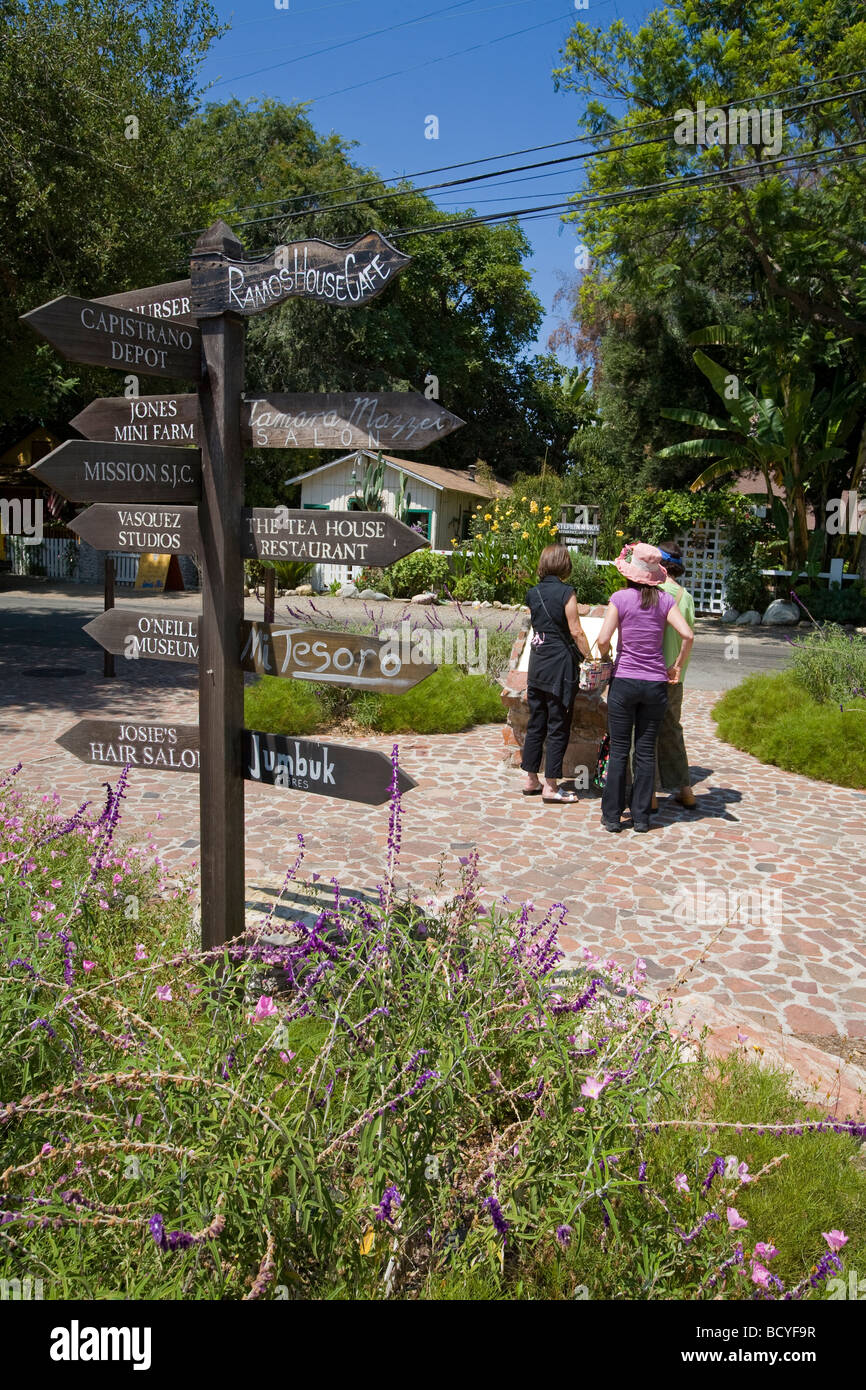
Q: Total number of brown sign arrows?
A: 12